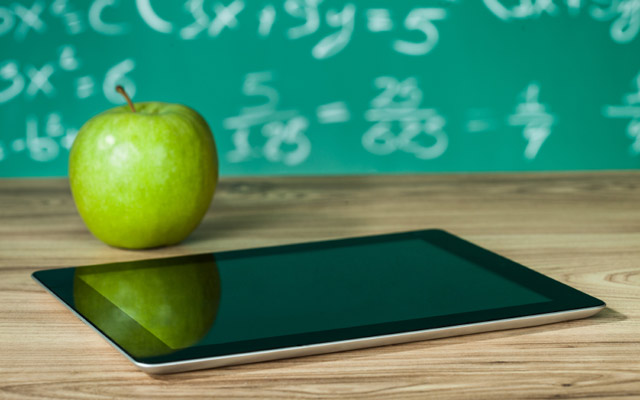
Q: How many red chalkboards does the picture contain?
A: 0